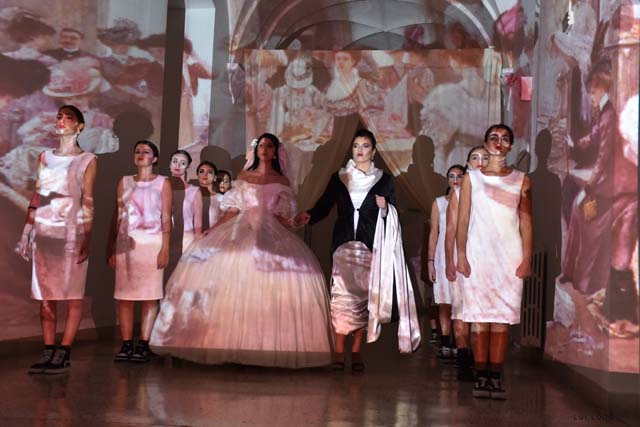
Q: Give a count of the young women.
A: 10